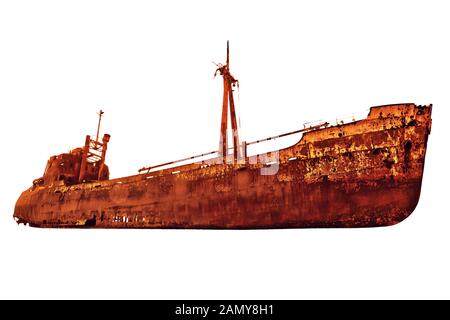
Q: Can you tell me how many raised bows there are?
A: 1